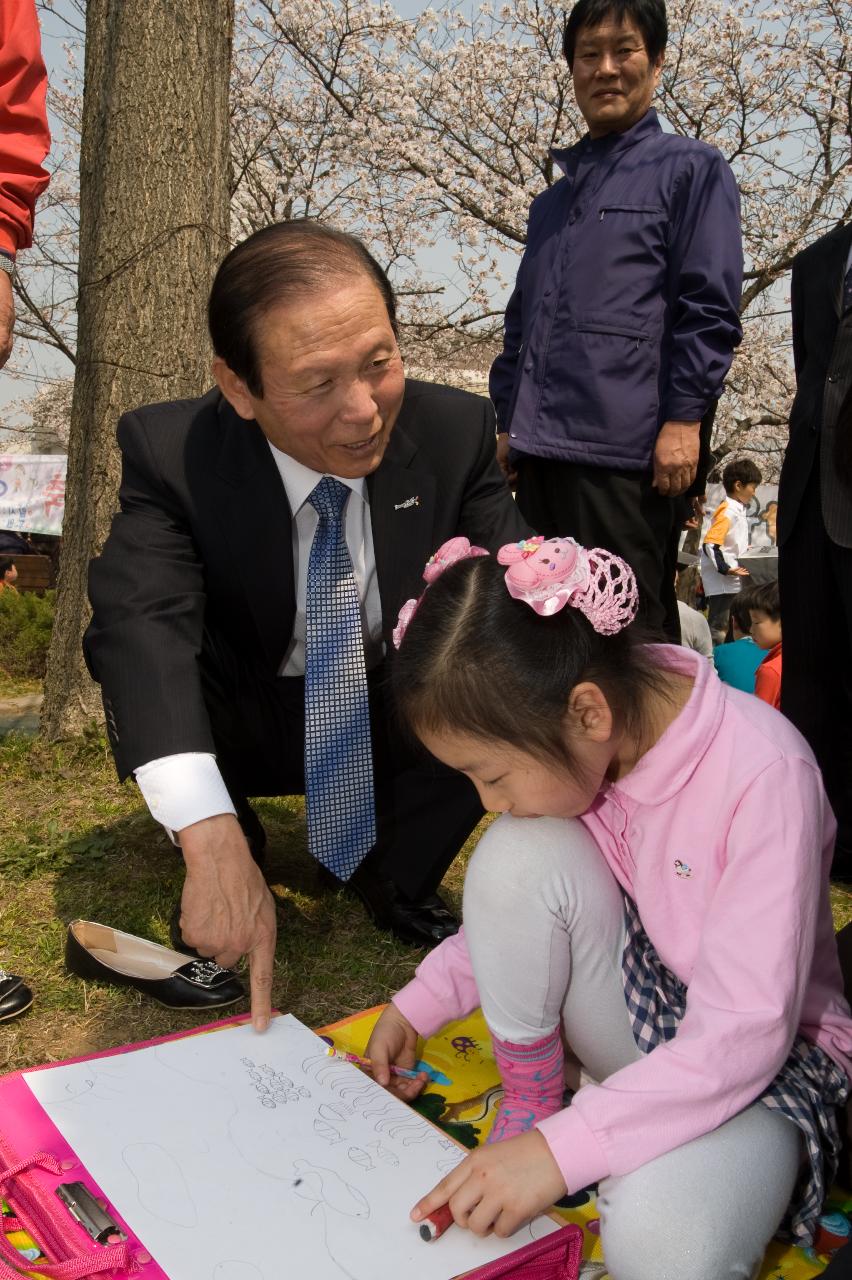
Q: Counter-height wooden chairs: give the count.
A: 0